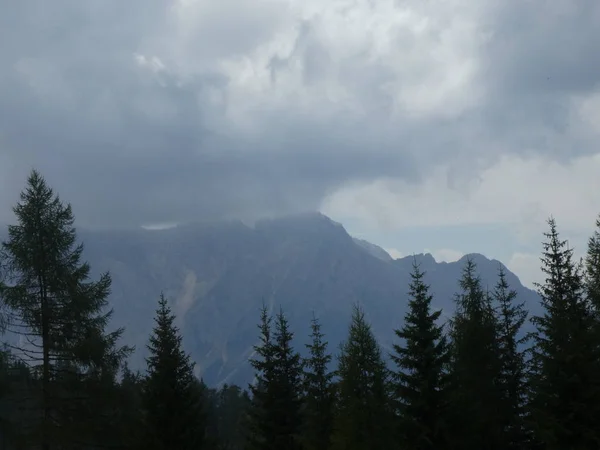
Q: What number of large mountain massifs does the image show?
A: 1